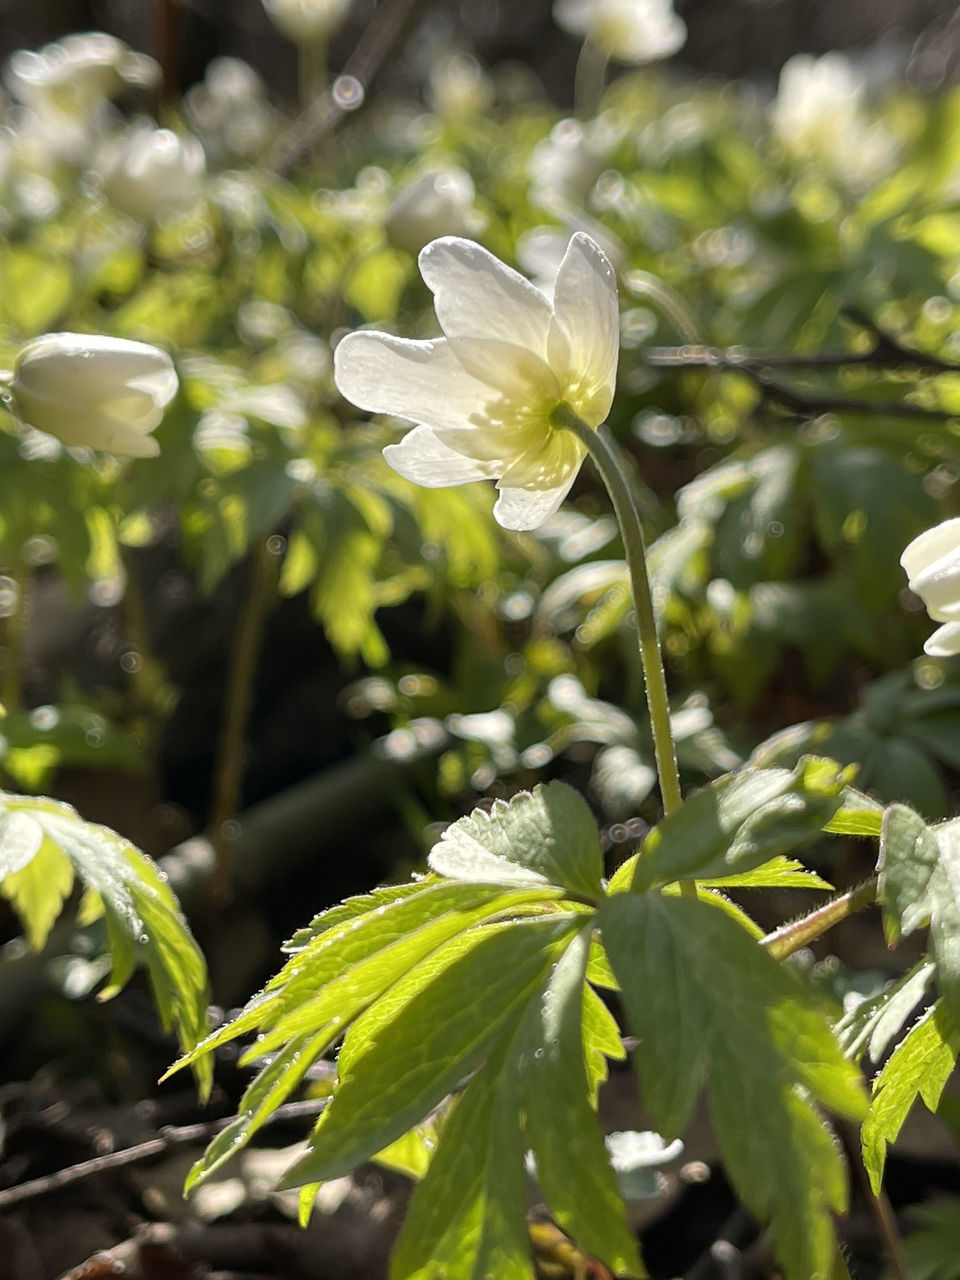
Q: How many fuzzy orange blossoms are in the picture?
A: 0